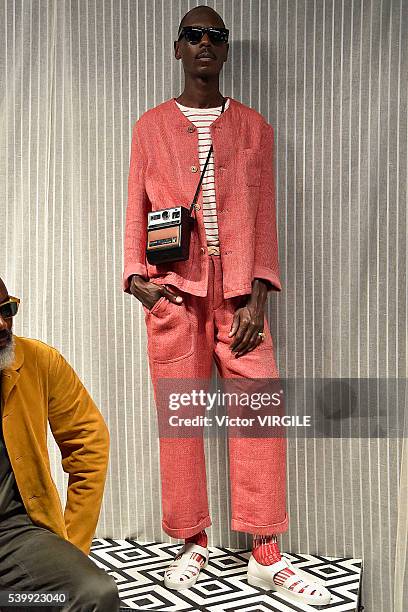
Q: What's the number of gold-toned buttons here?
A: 4